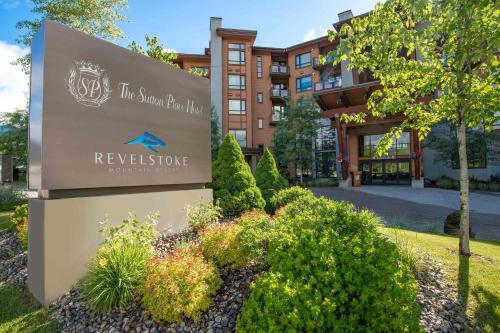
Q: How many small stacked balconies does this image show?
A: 3